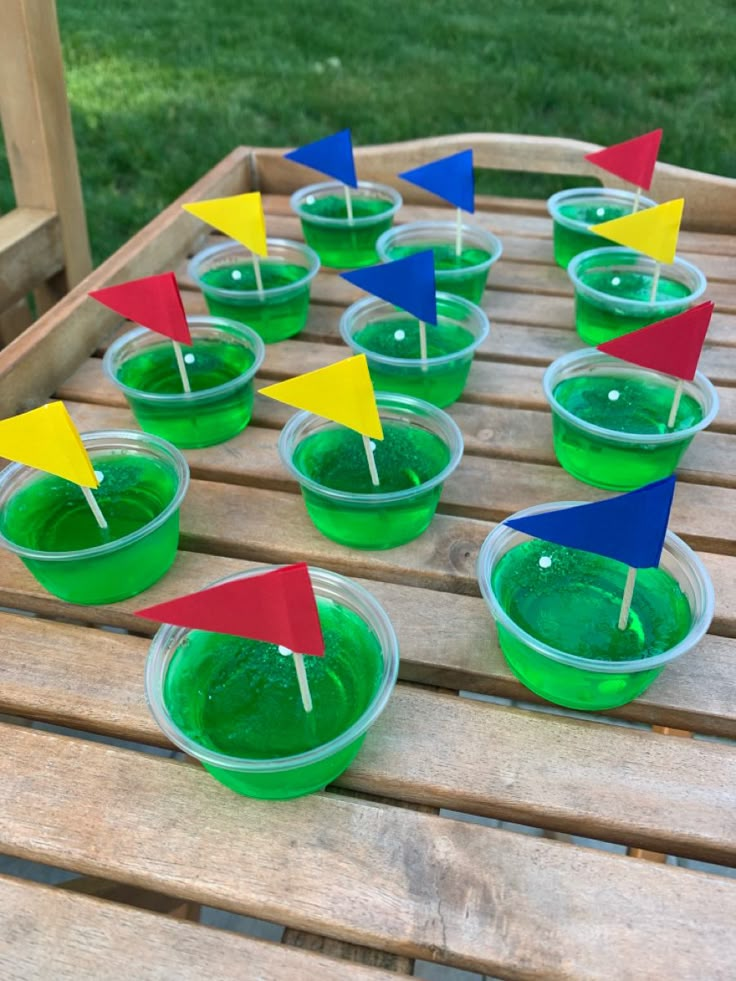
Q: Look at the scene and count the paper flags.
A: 12